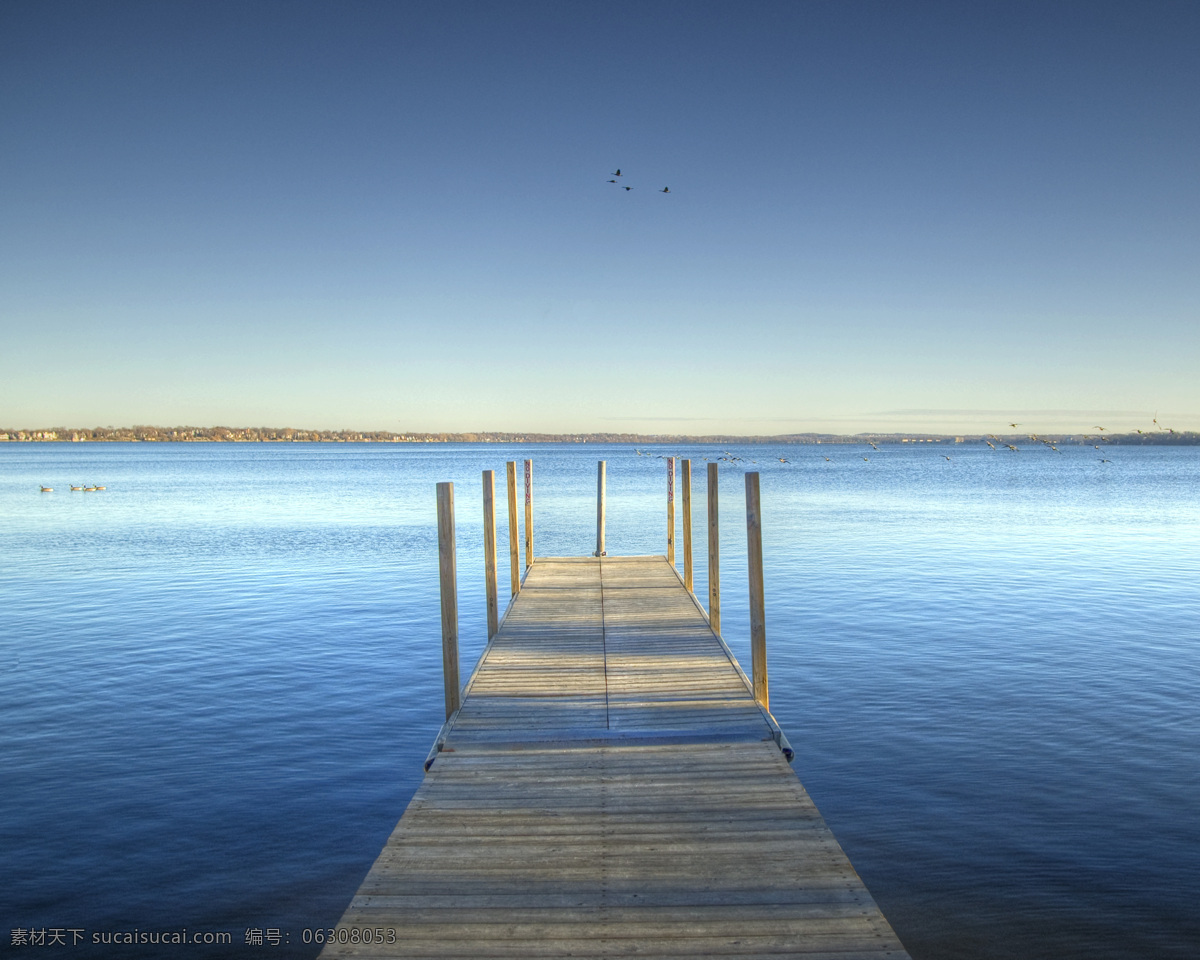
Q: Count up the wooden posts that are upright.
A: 9